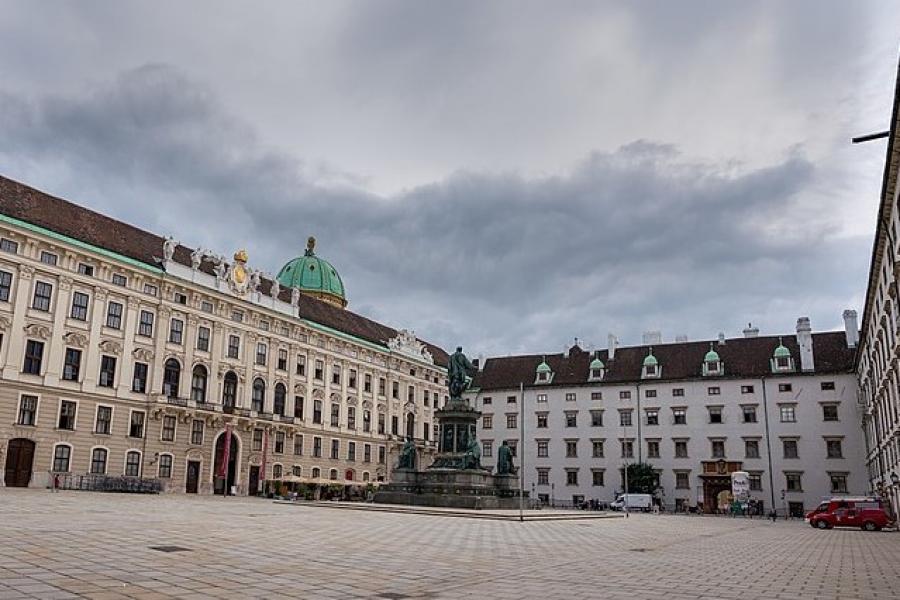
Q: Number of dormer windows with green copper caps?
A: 5